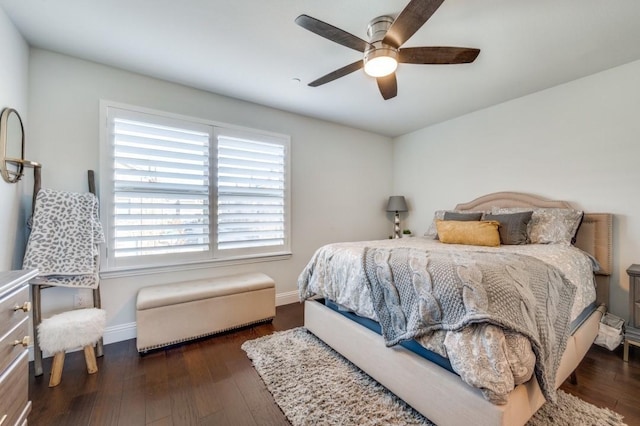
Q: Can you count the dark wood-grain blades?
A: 5